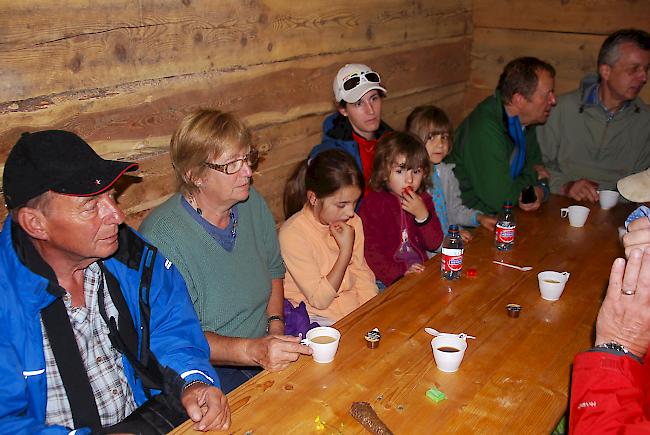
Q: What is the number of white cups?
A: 5